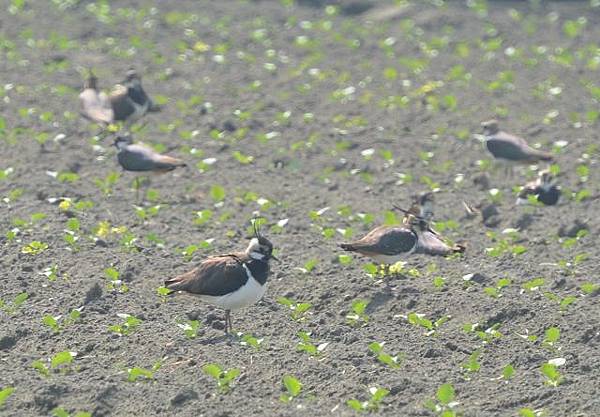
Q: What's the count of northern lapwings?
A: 8